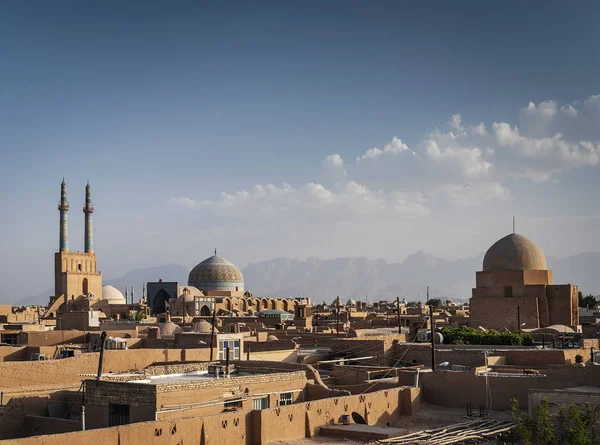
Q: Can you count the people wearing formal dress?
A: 0